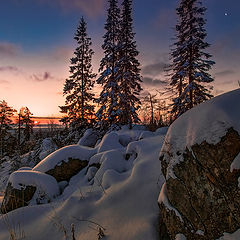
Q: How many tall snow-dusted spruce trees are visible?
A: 4